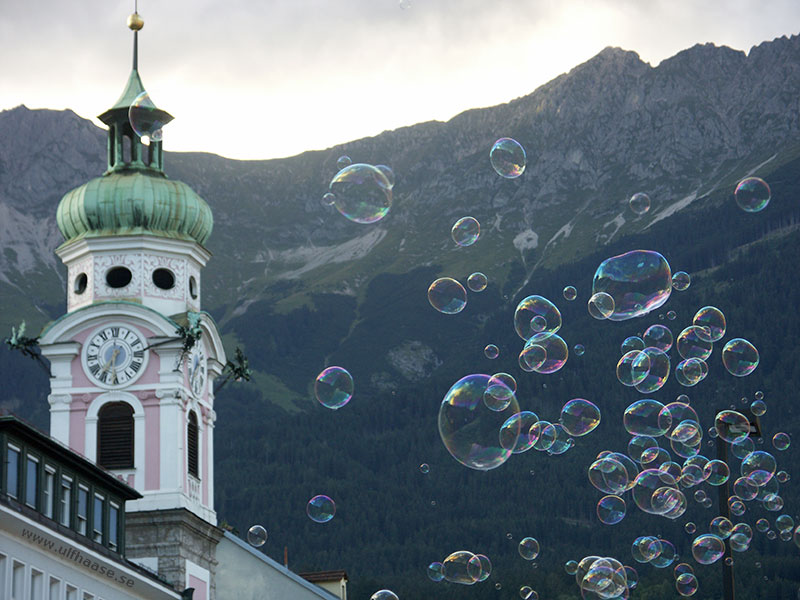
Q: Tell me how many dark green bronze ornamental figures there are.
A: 3